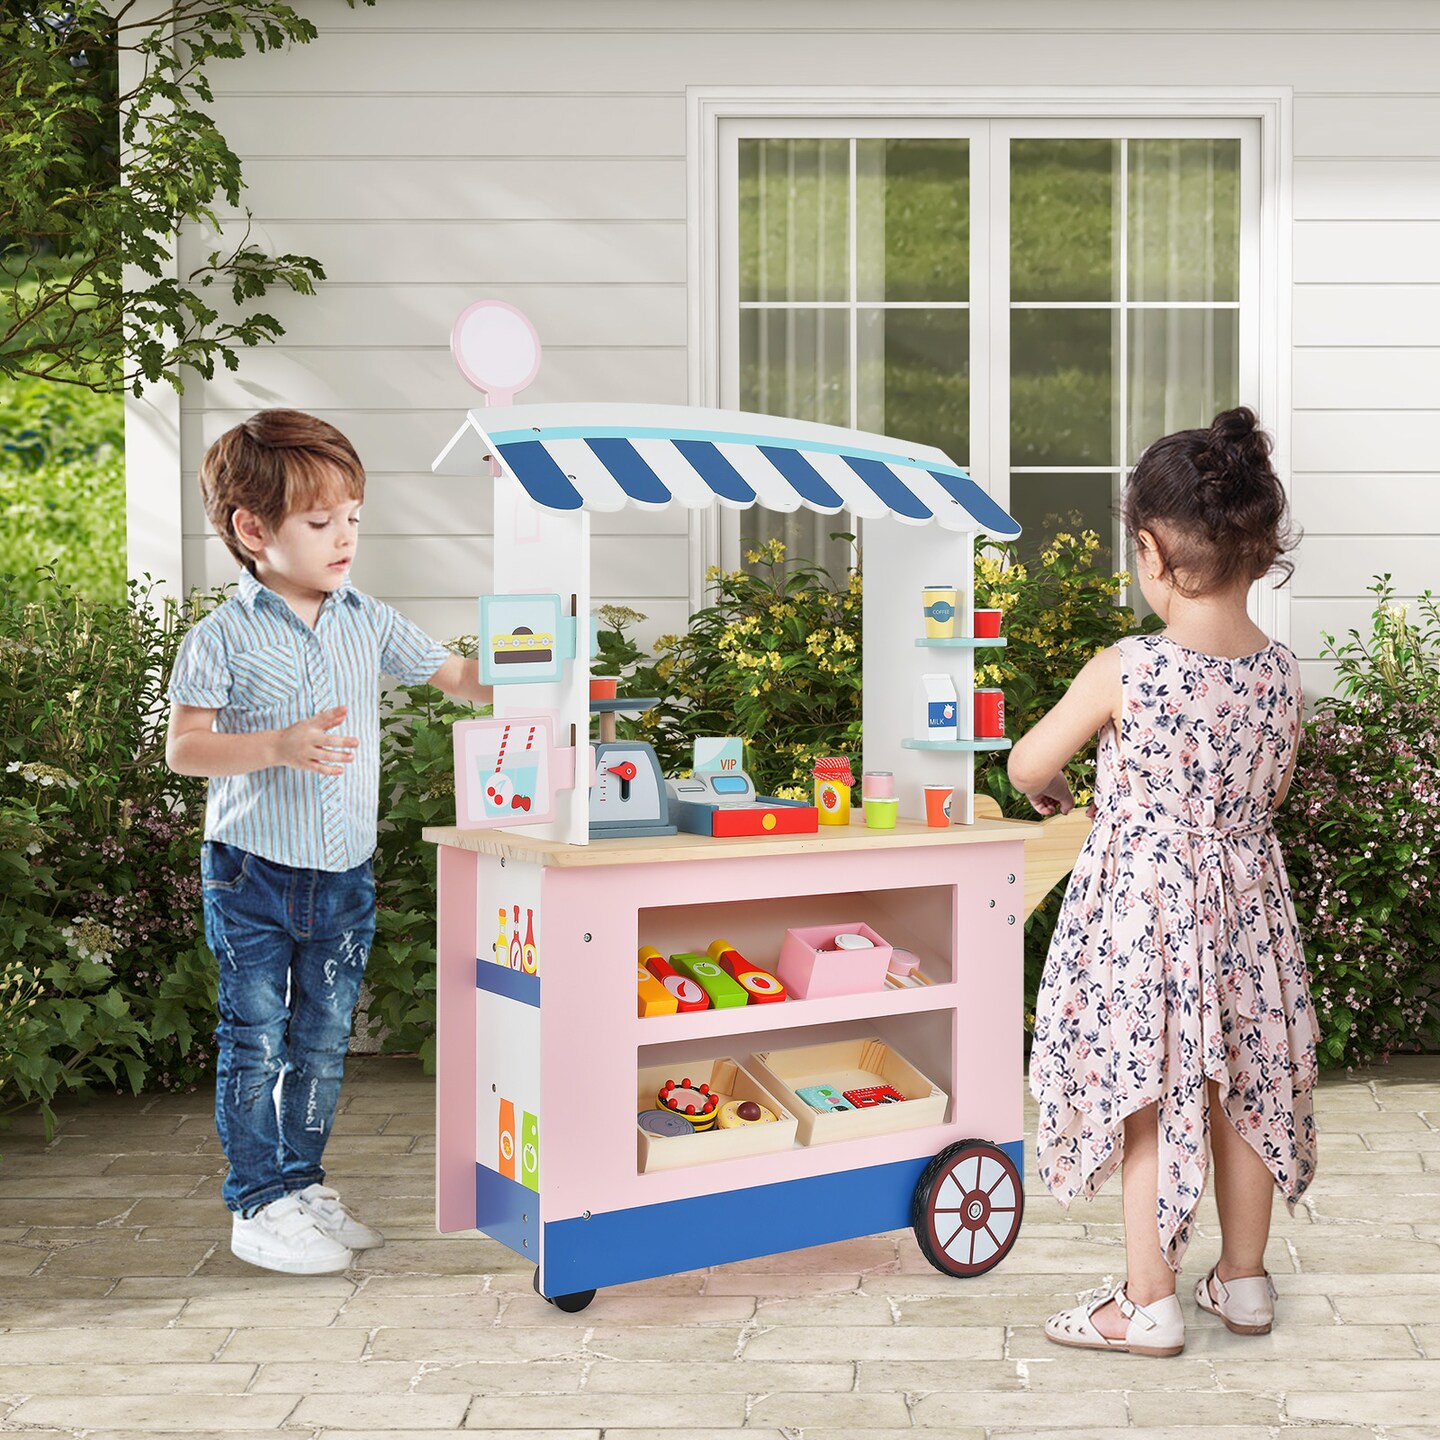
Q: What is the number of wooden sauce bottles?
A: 2